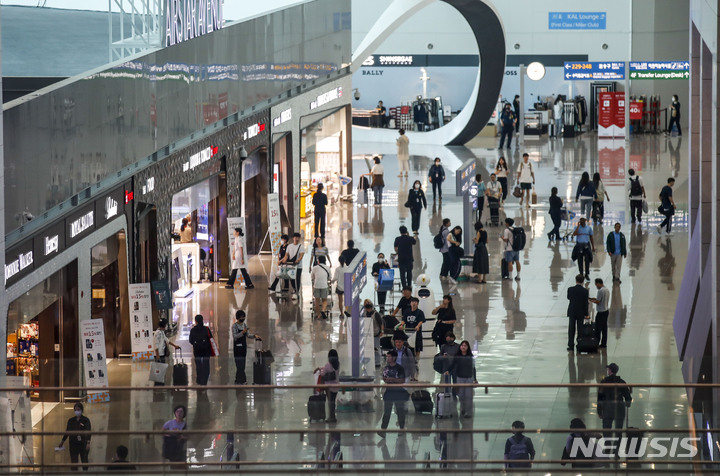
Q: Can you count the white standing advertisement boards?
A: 4